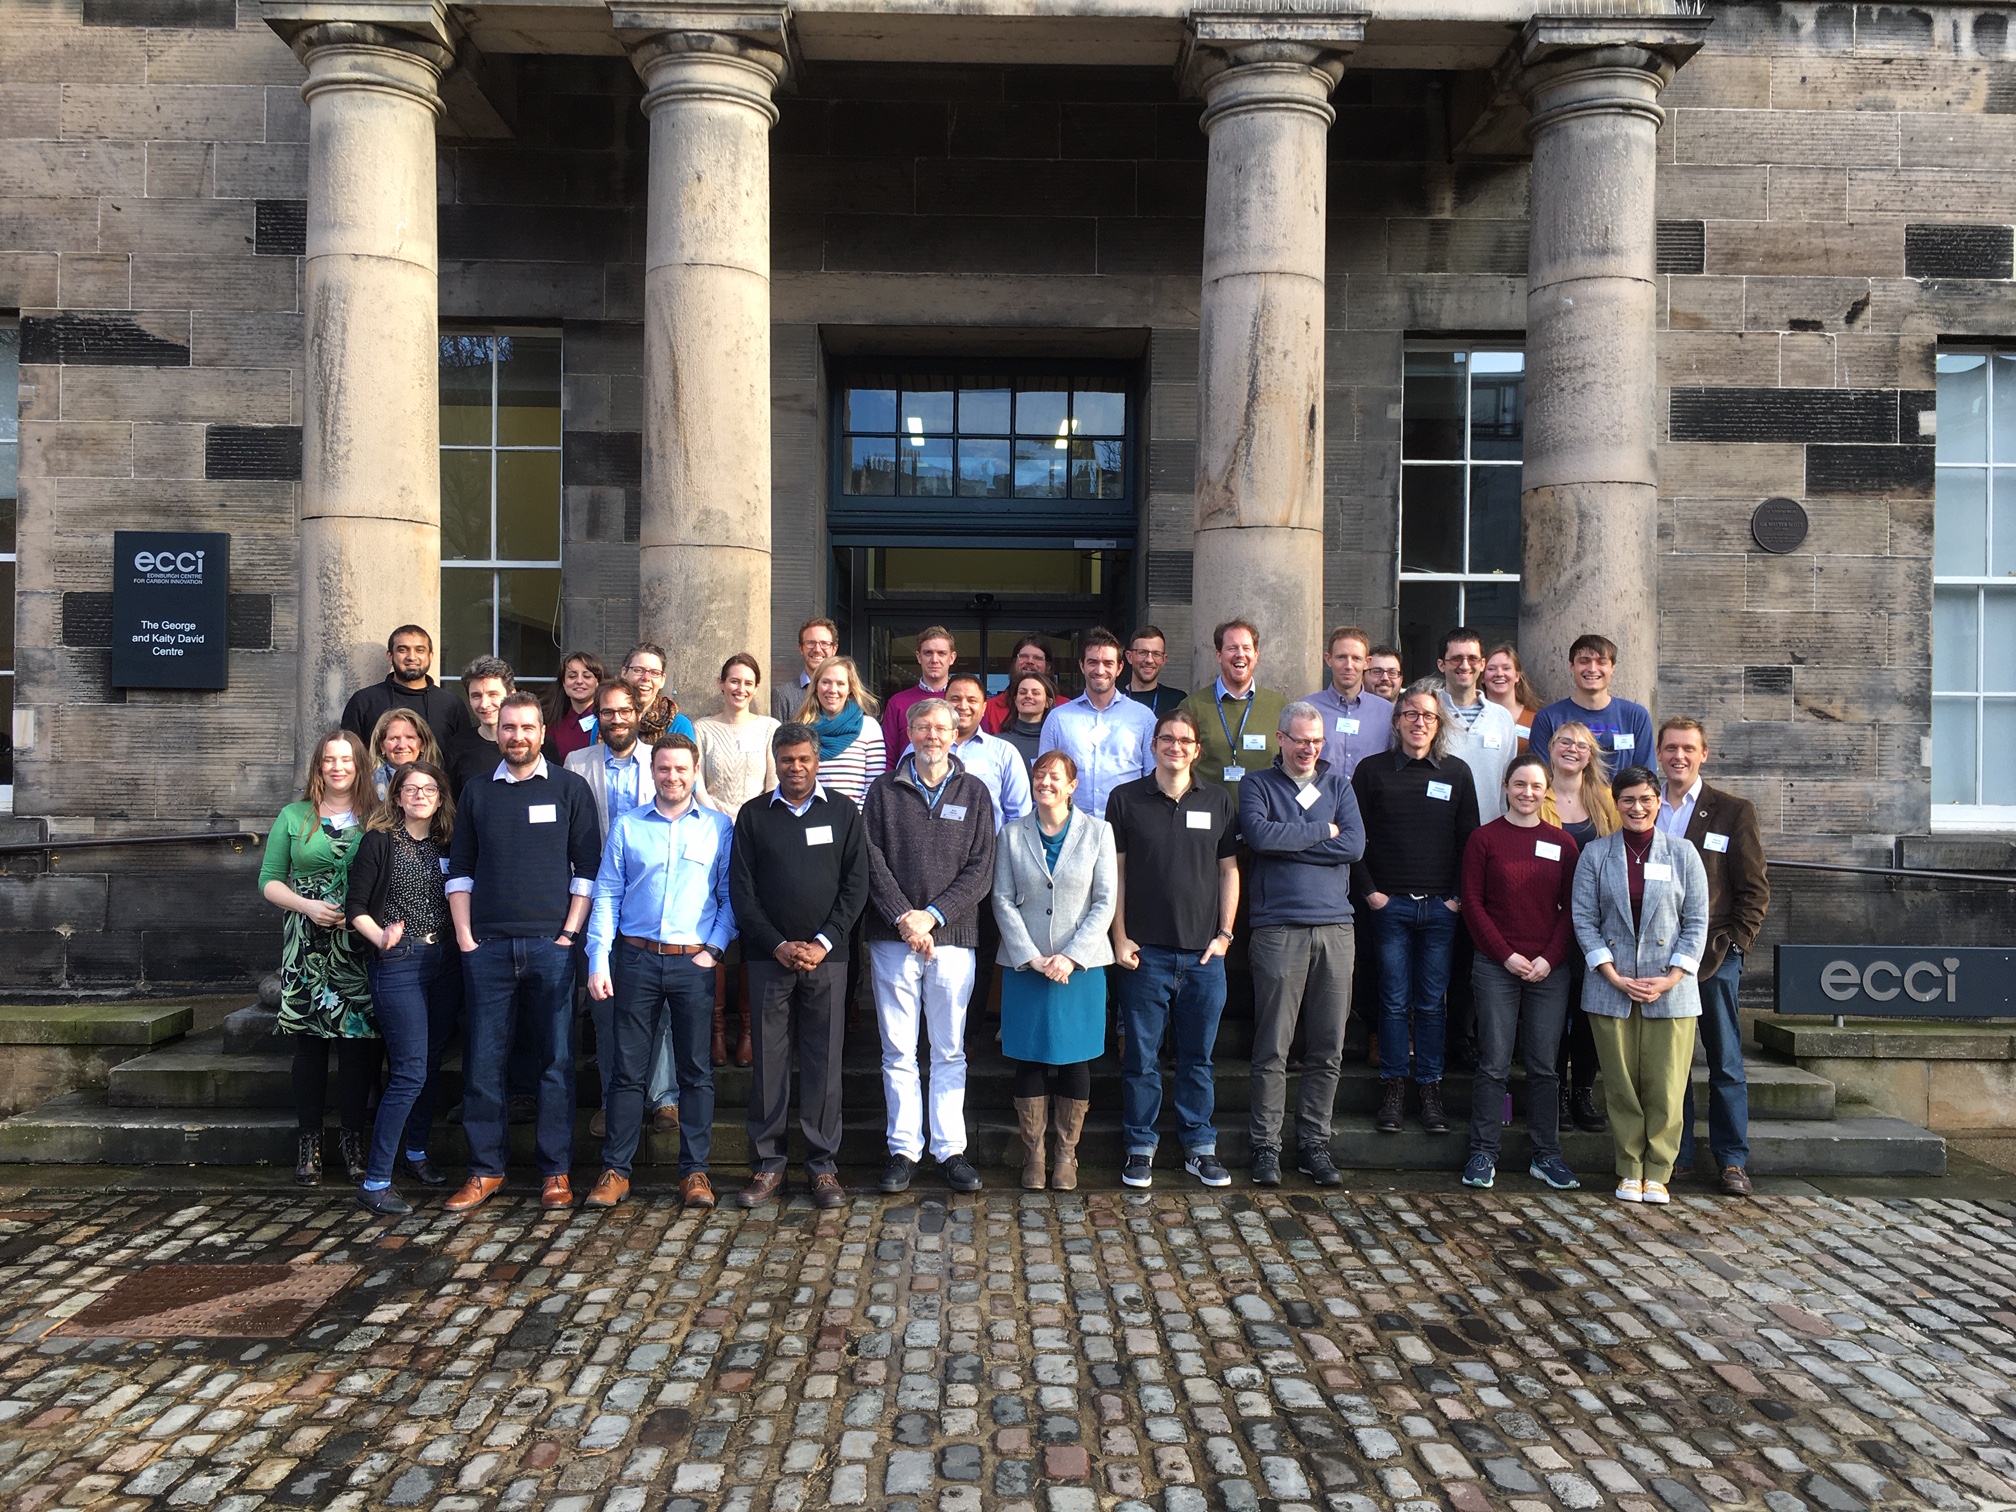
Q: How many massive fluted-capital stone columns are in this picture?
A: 4